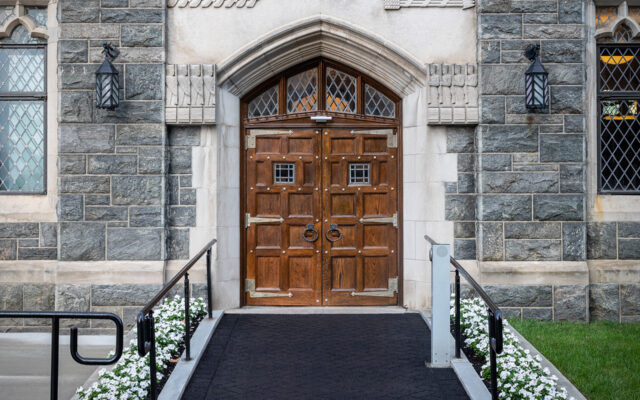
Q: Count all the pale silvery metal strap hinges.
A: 6